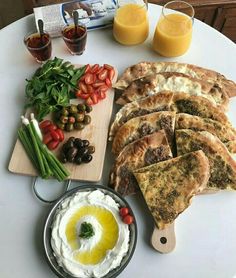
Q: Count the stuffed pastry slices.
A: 9